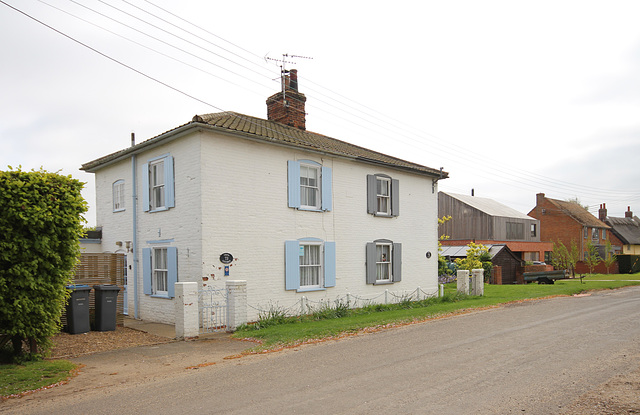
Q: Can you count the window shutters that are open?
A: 12